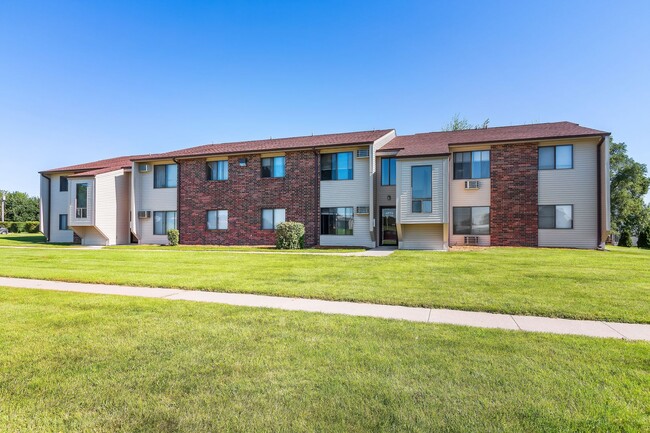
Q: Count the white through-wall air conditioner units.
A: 6